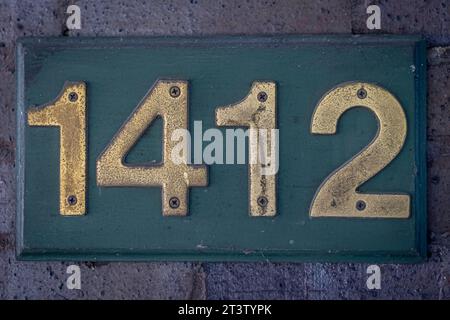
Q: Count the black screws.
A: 8